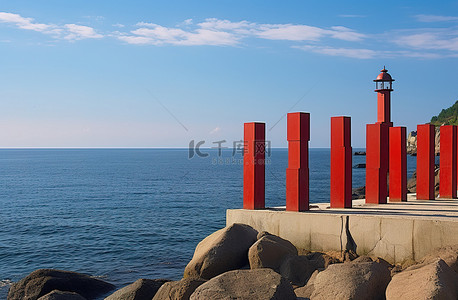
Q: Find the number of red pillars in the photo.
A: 7